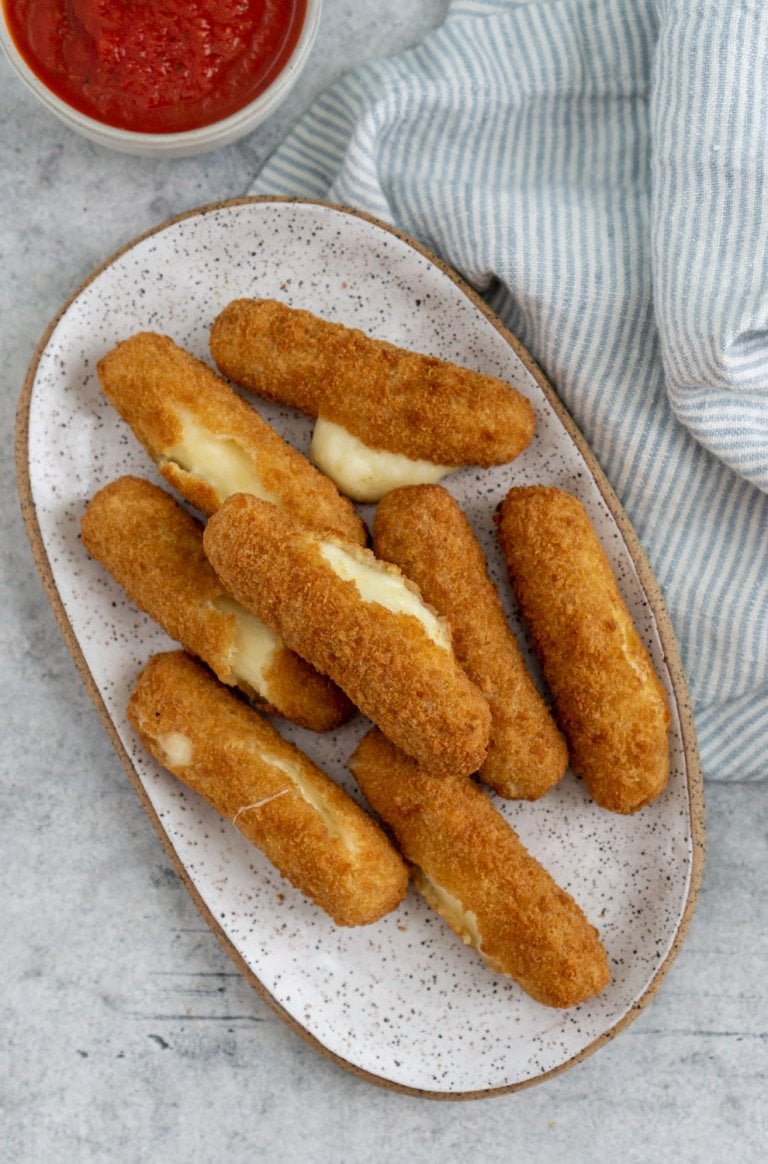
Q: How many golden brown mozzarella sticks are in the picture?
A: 8